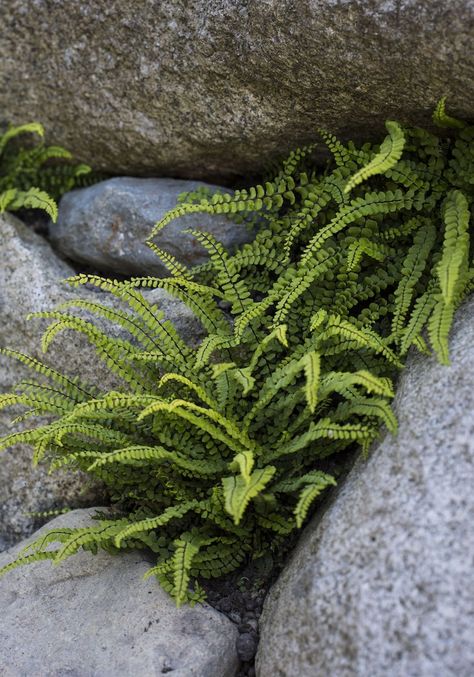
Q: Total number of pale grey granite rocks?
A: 3